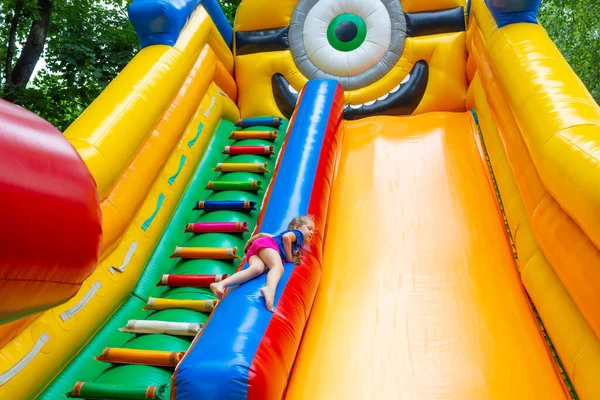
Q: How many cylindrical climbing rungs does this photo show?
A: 13